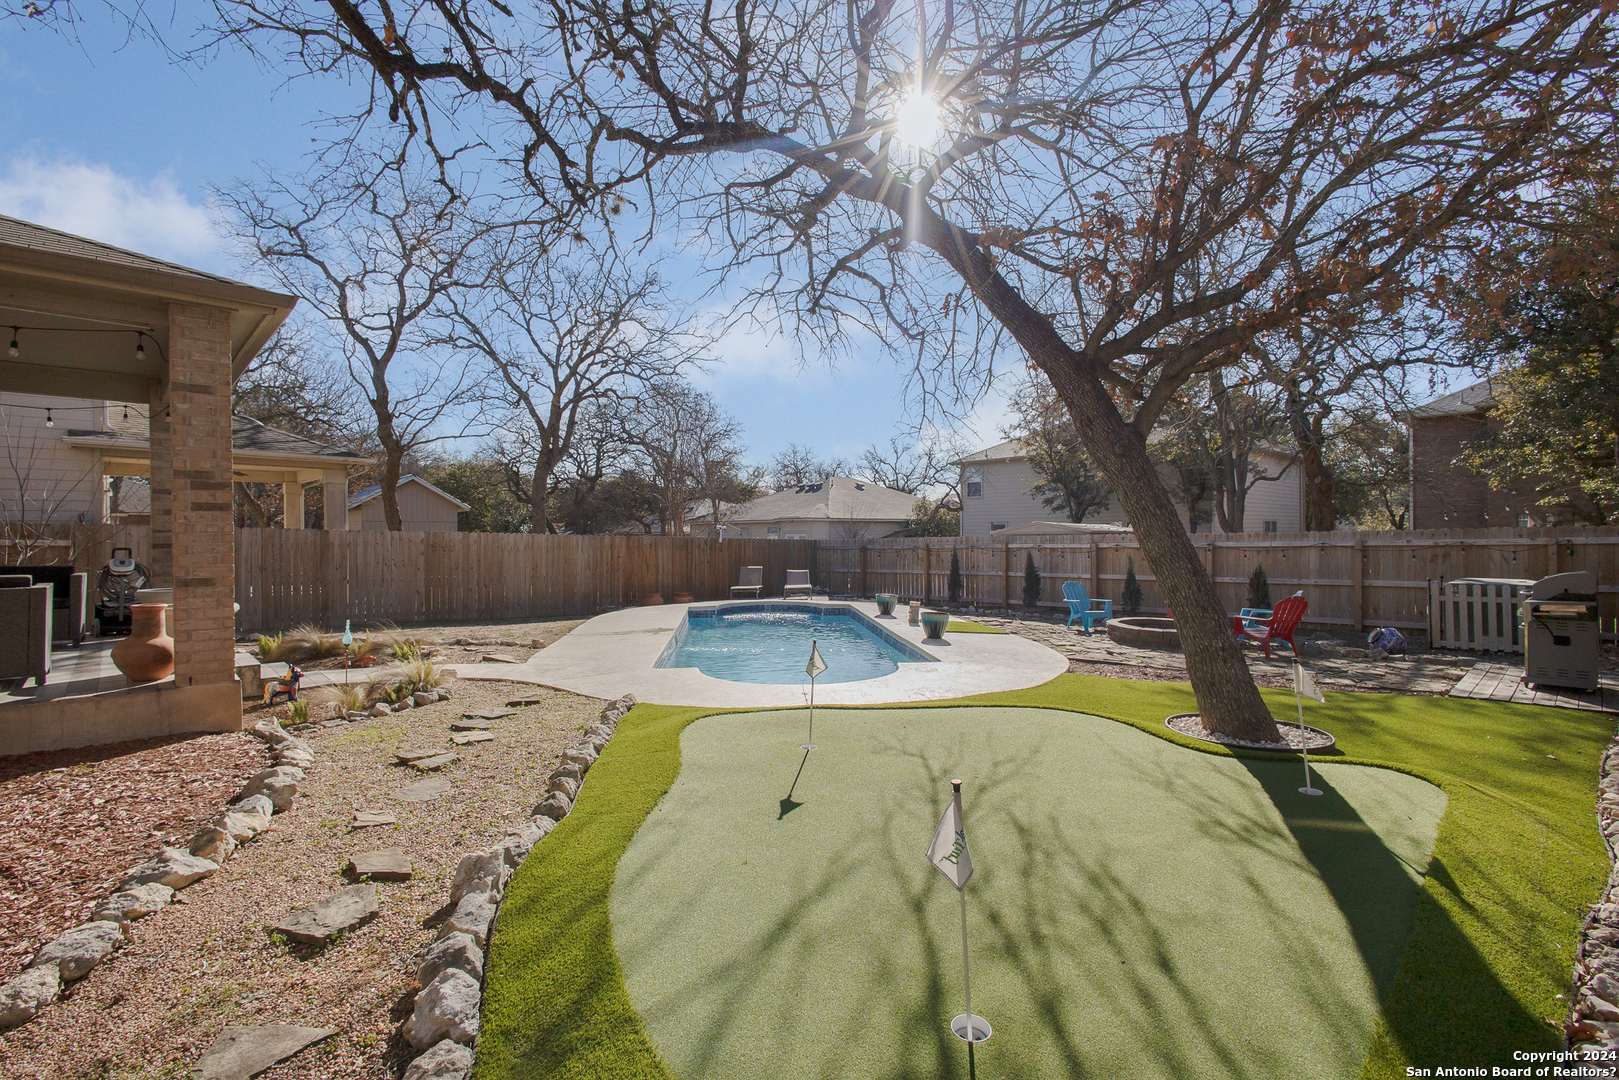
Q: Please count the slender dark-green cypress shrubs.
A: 4